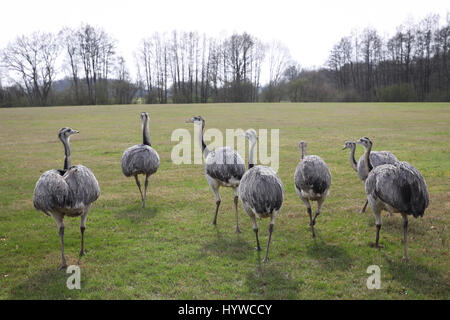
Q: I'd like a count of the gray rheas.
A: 7